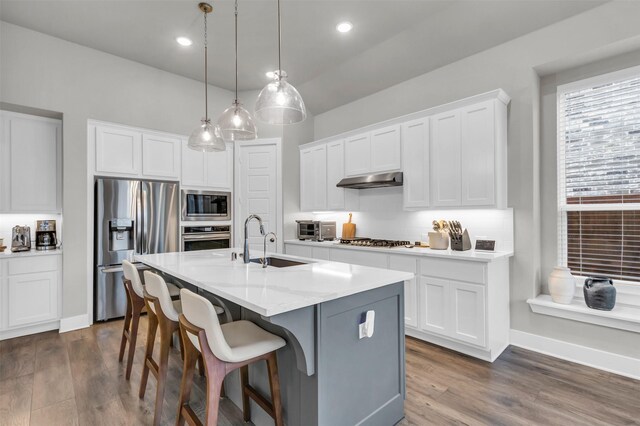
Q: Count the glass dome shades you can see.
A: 3